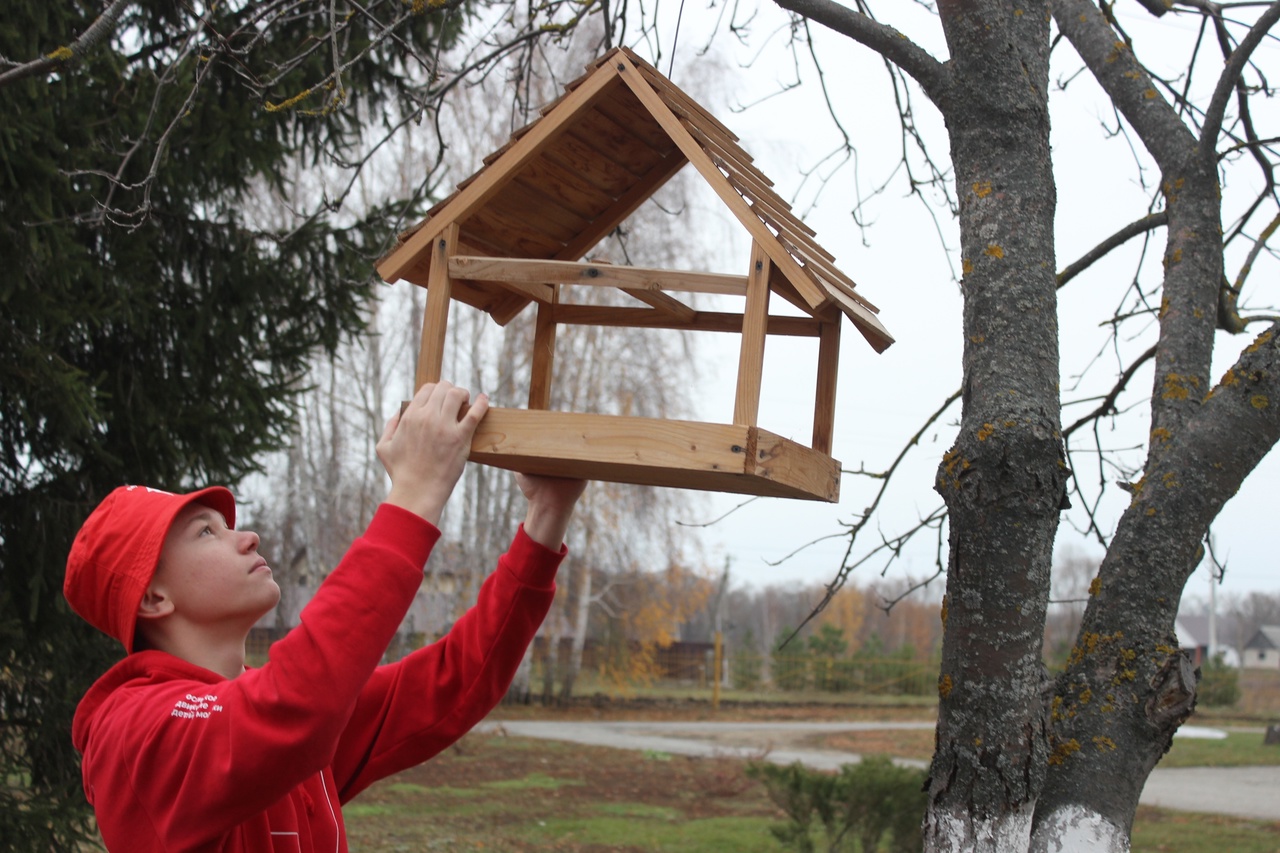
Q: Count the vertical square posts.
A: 4